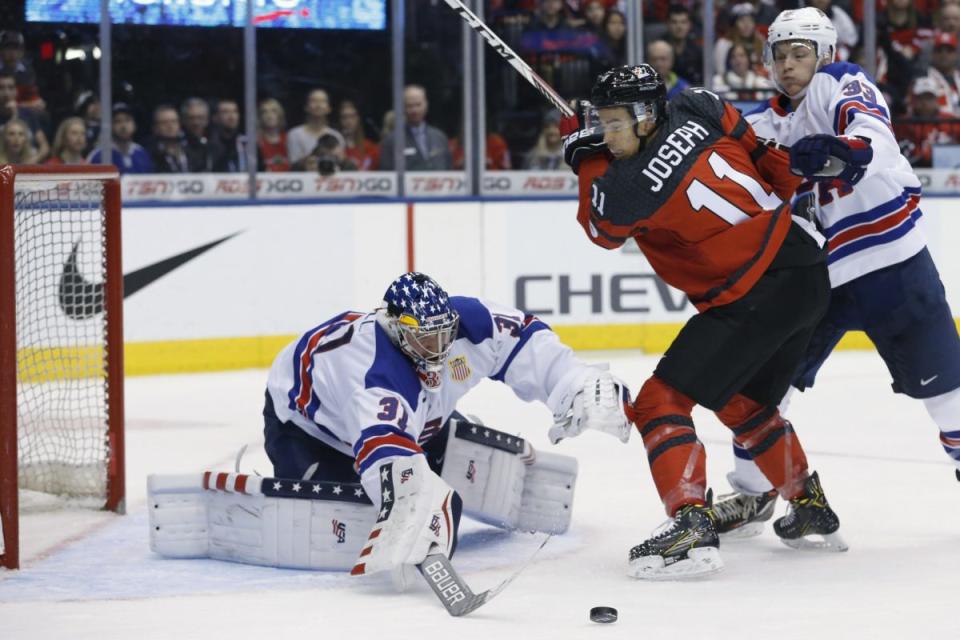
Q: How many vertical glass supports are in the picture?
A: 7